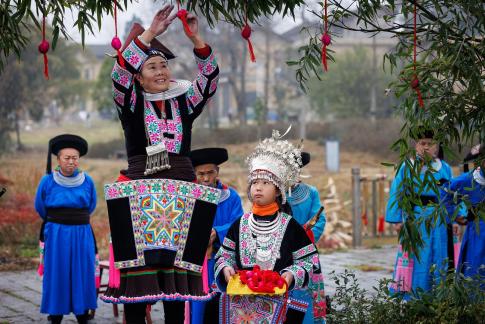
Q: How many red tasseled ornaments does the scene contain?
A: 6